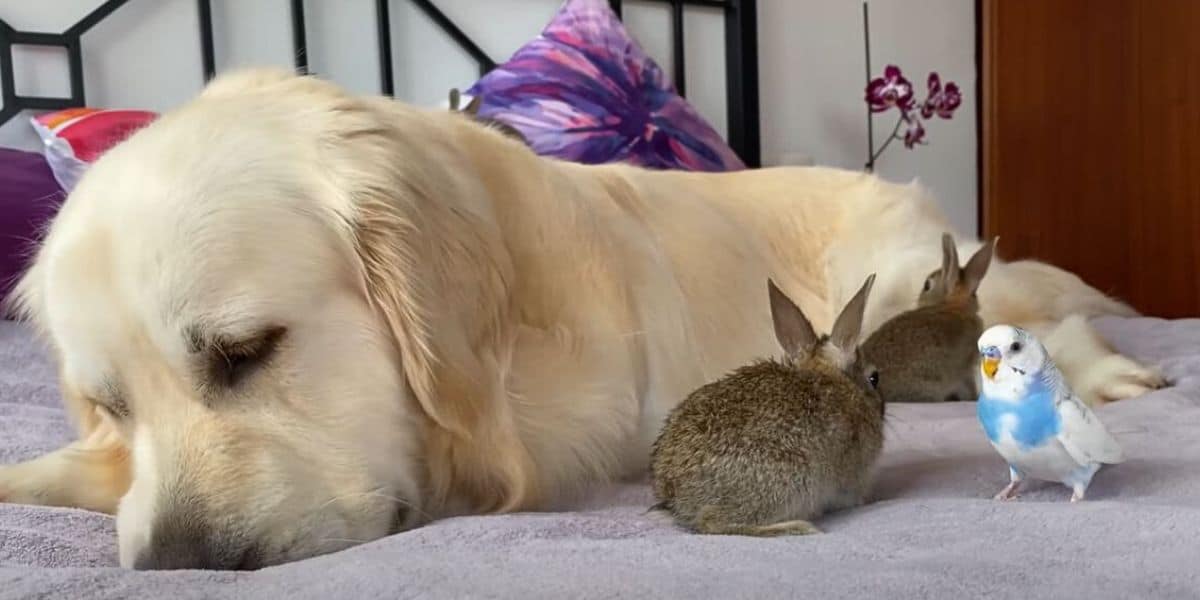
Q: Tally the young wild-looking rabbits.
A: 2